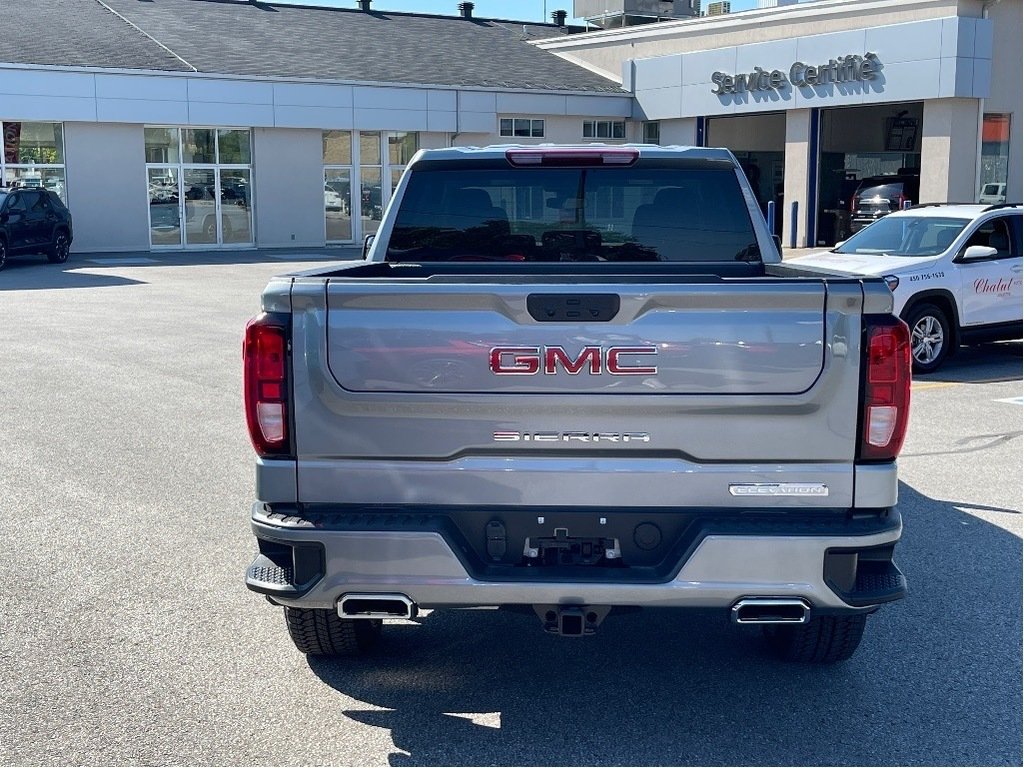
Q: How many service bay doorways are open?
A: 2